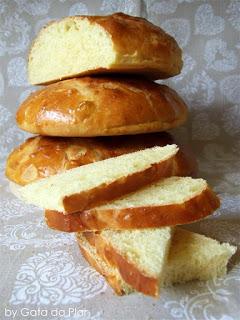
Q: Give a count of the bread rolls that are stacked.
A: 3